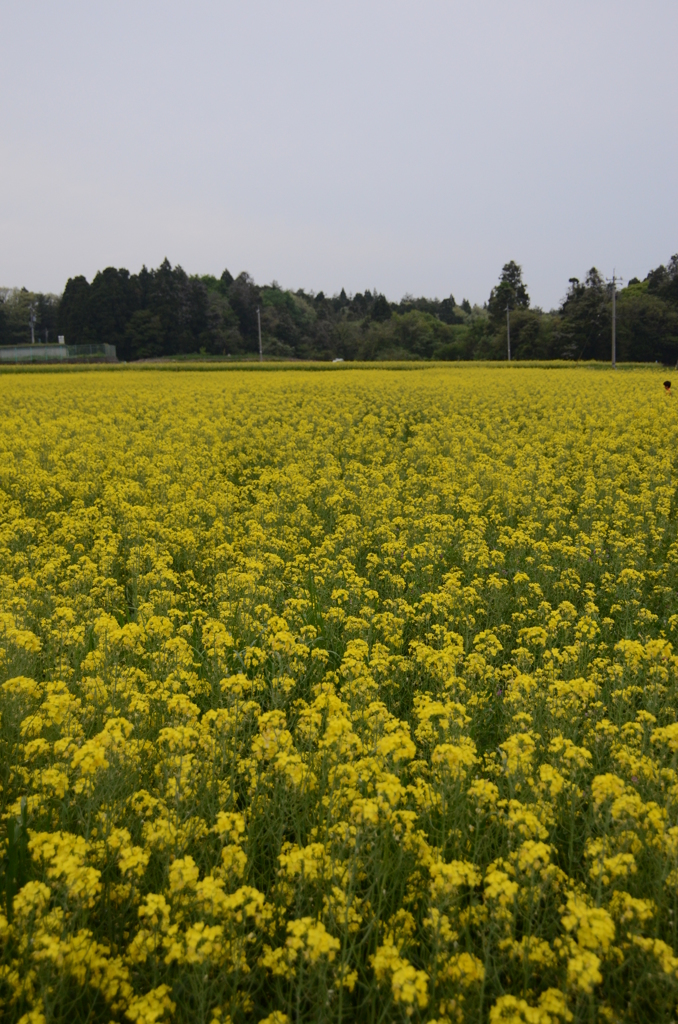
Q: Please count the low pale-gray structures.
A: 1